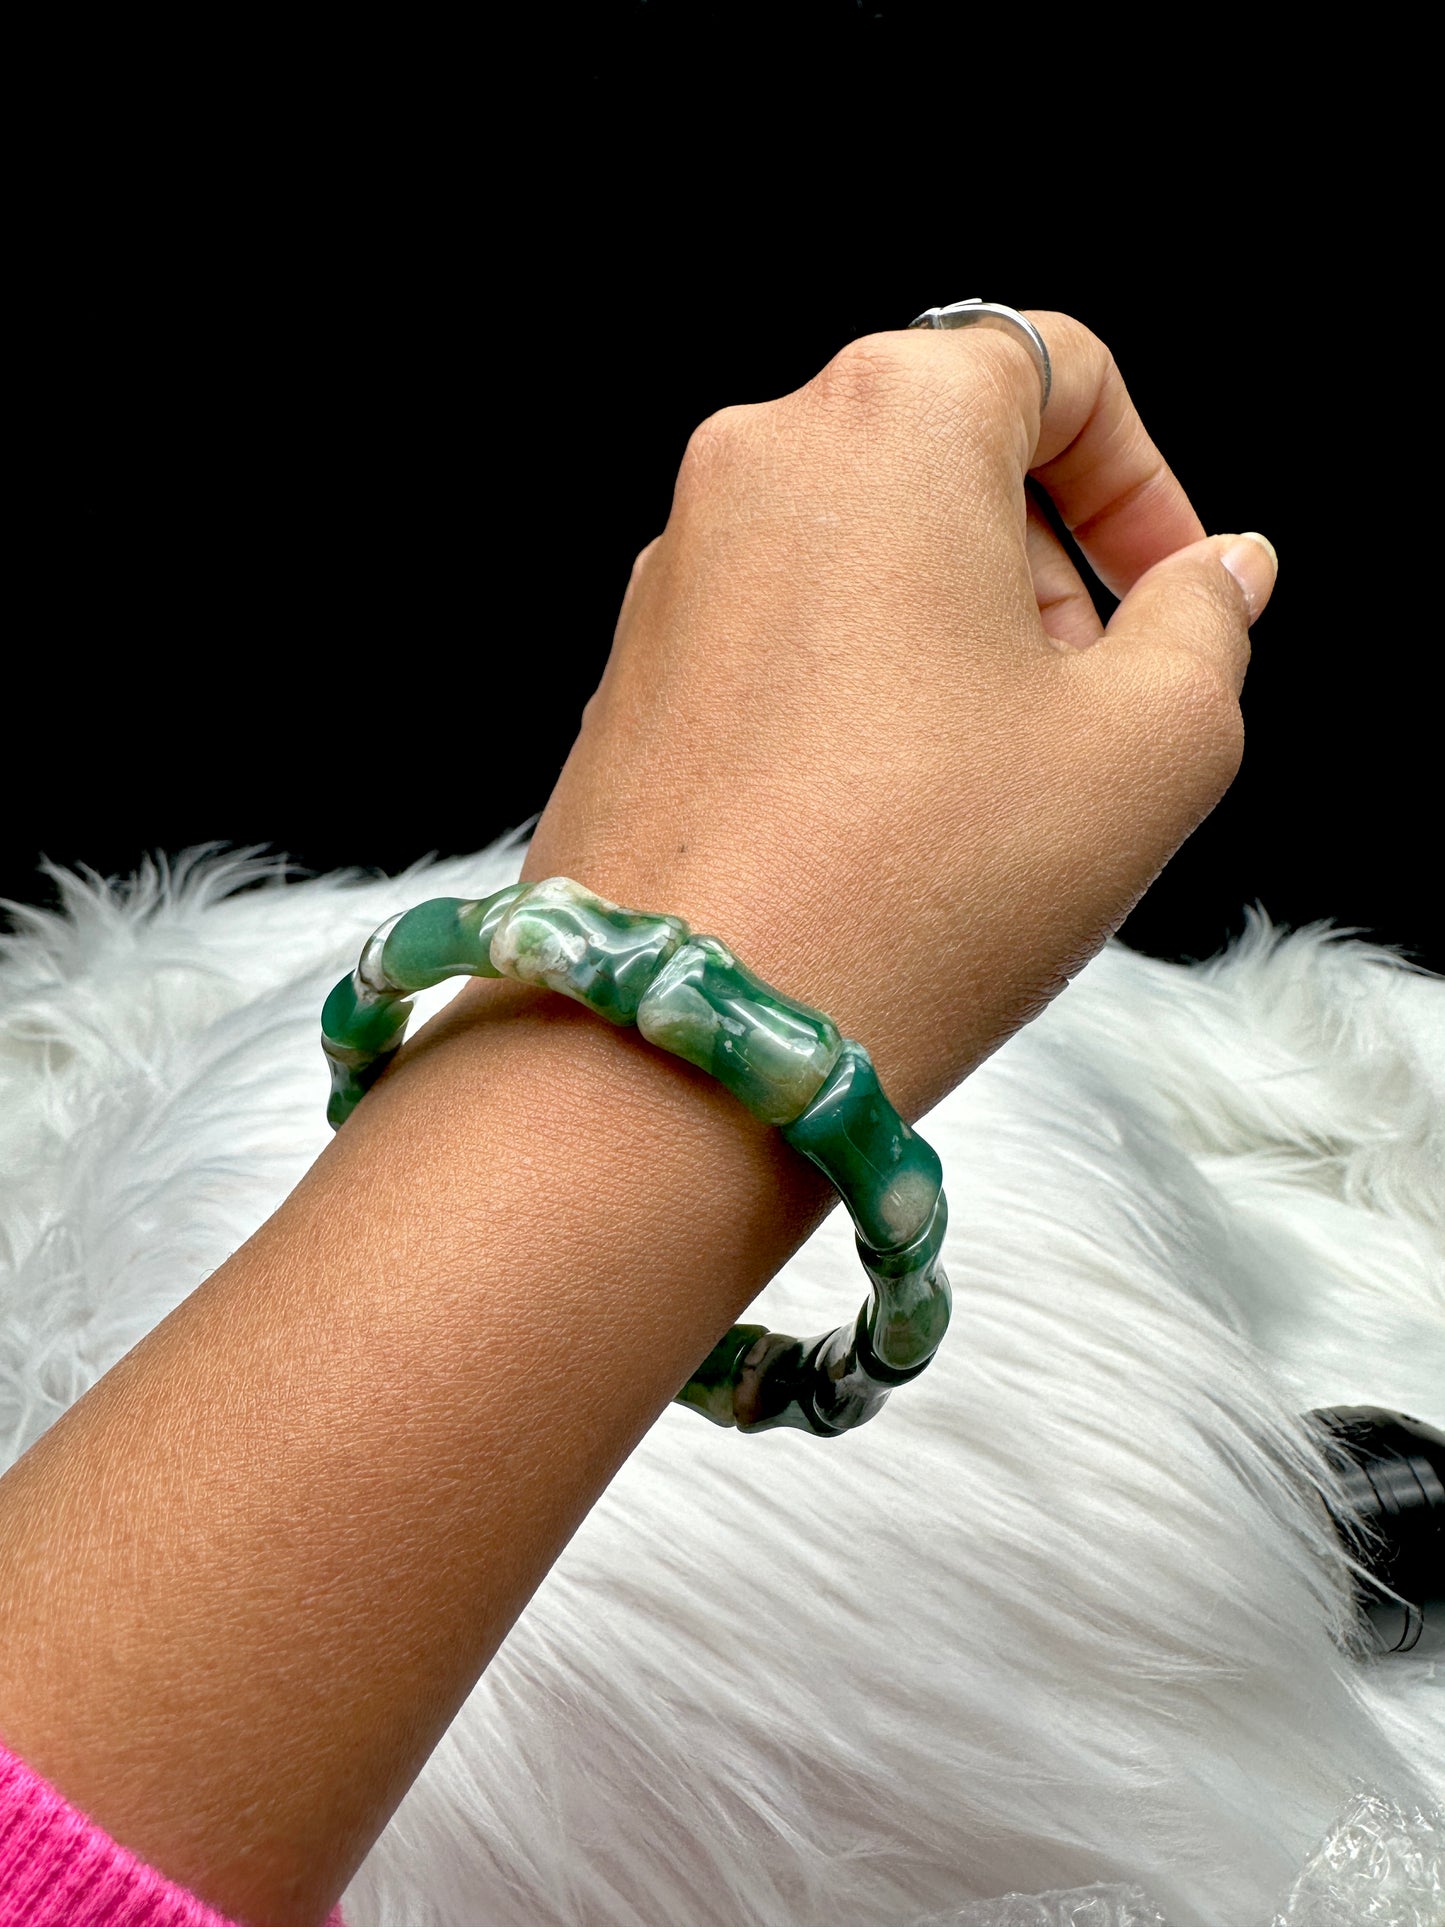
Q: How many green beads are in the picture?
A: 10